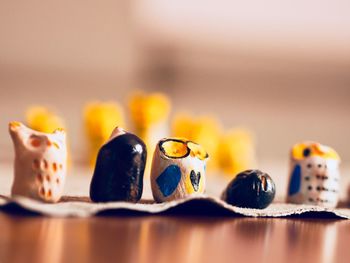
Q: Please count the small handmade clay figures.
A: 5